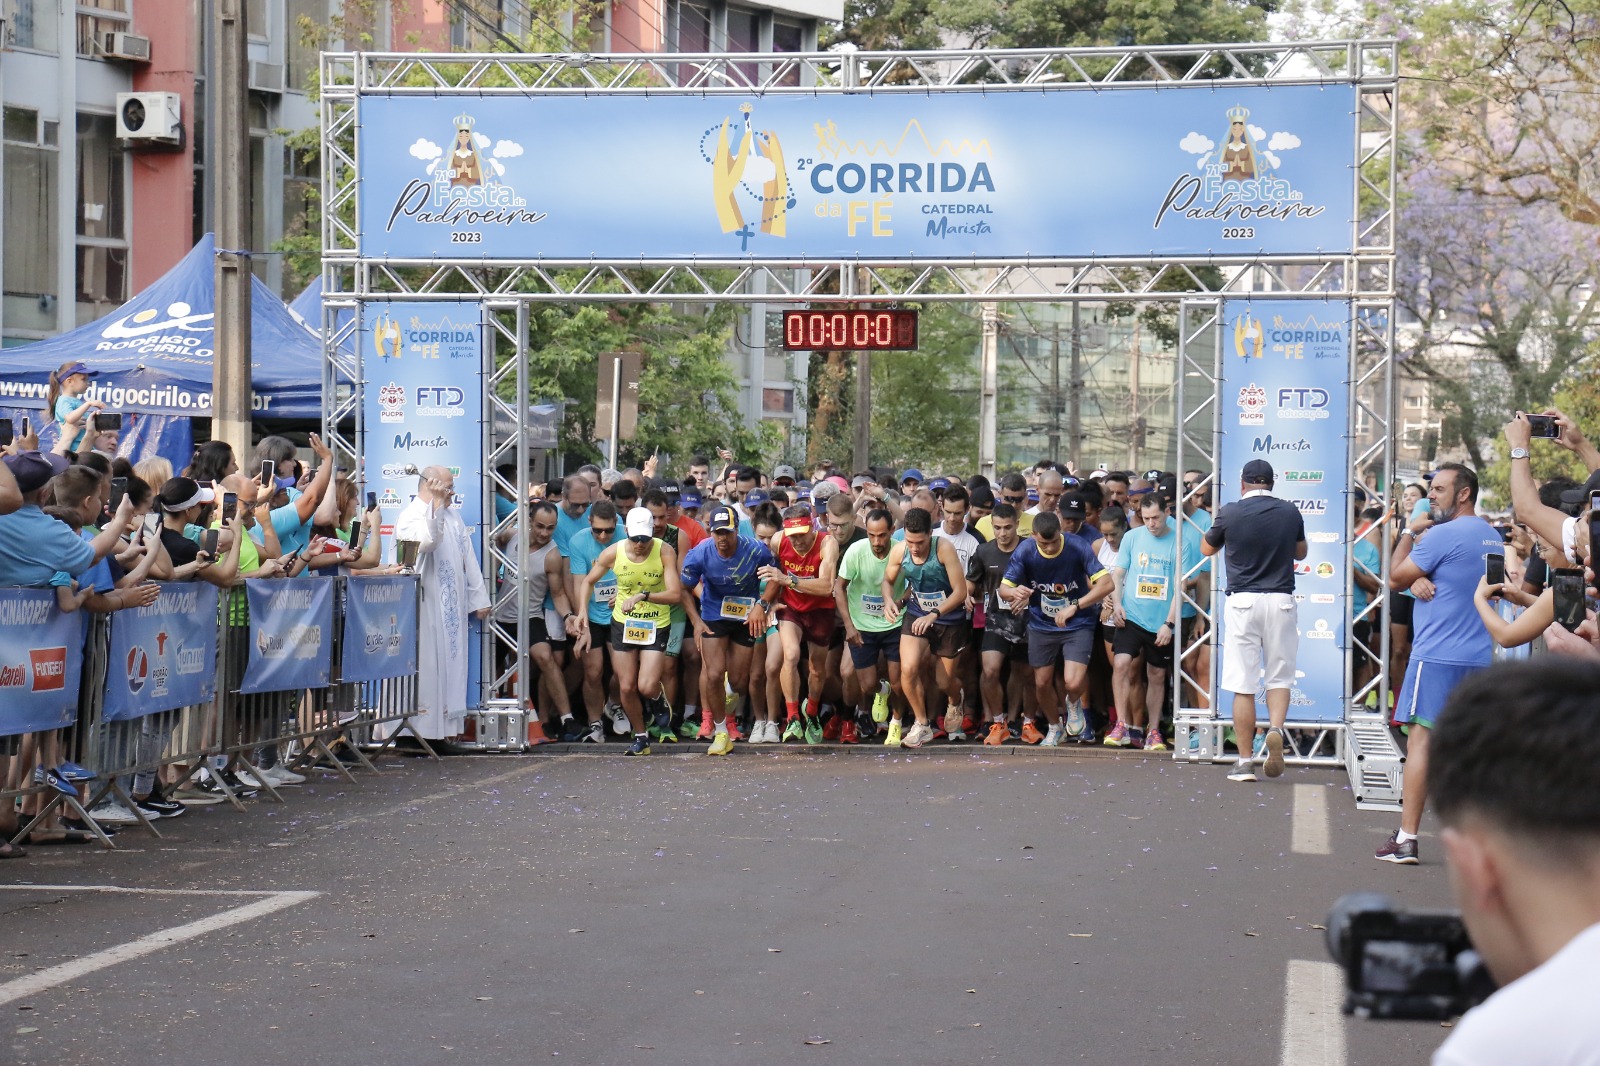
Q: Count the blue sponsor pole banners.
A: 2